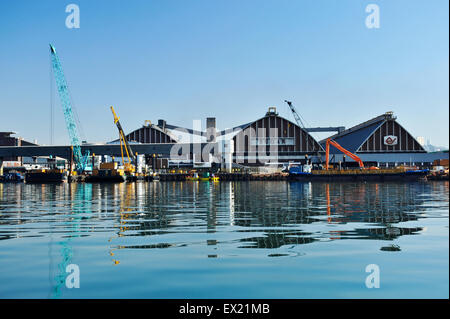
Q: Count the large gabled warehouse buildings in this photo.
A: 3